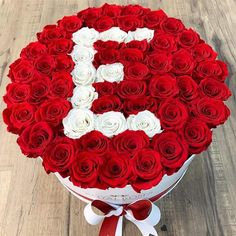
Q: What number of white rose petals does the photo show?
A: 10